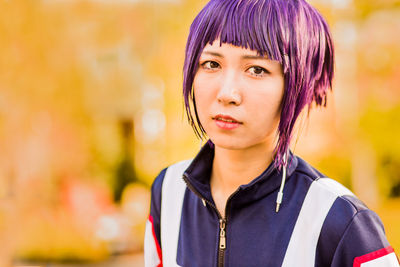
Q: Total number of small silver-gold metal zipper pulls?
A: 1